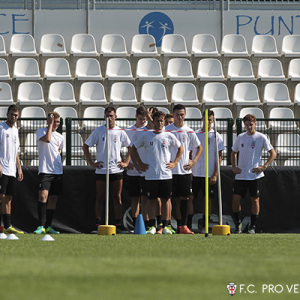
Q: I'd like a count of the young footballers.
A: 10